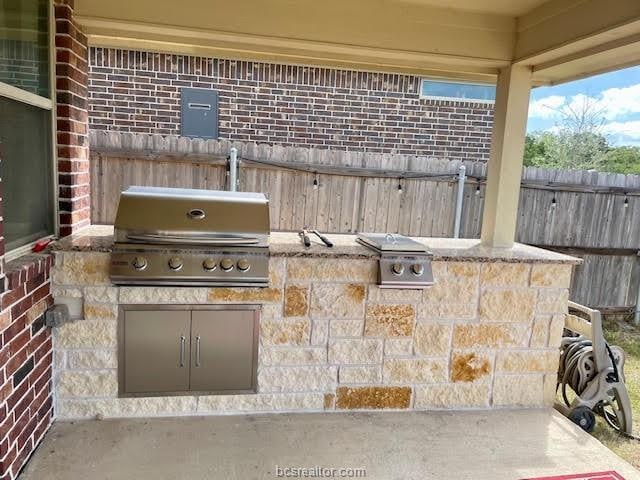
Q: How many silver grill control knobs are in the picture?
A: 7